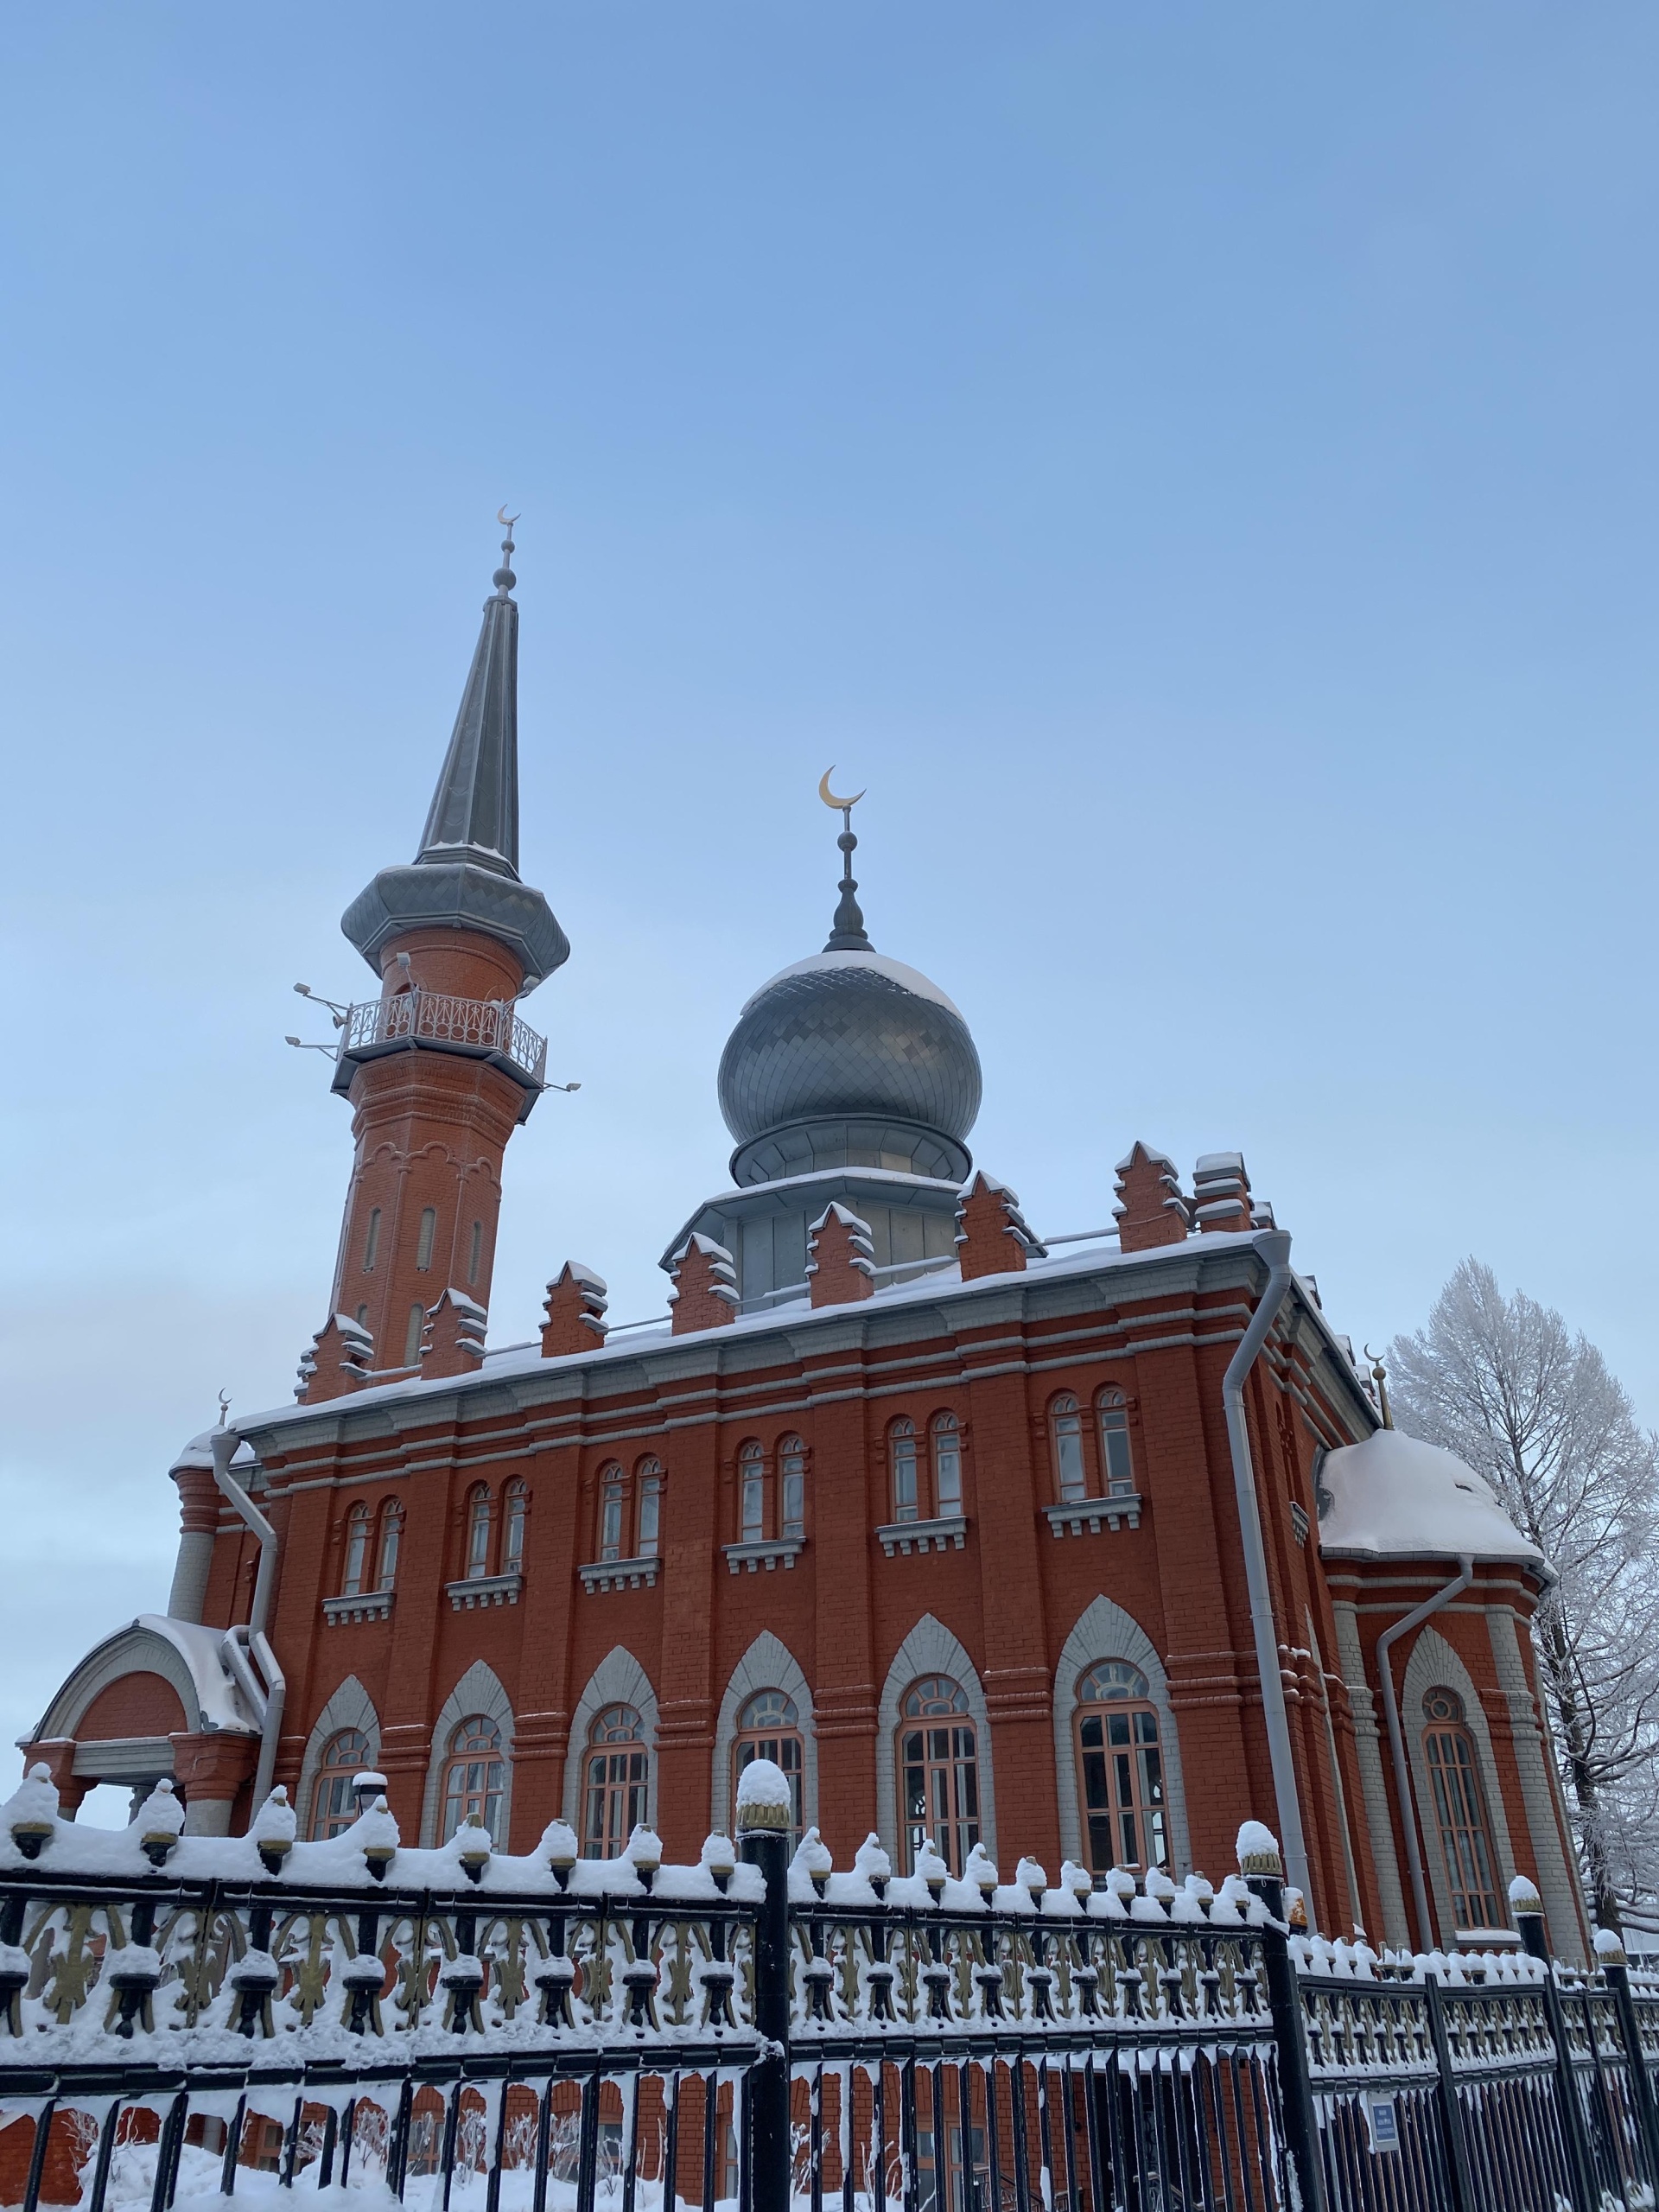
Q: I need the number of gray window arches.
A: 7